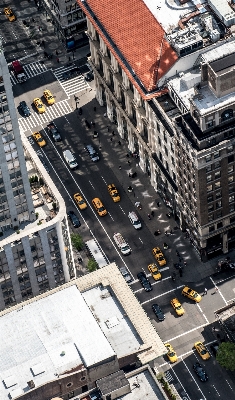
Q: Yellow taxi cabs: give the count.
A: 13